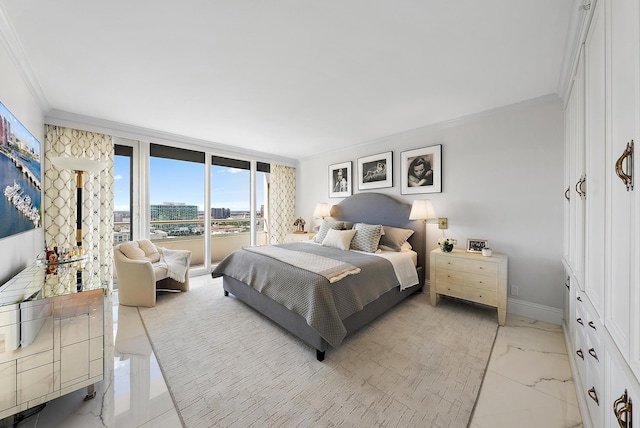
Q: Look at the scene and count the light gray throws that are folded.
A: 1